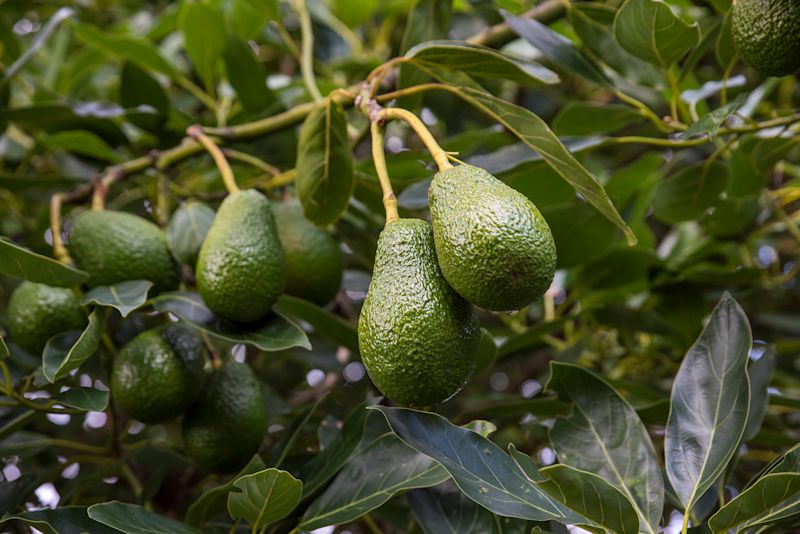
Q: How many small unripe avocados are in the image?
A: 9